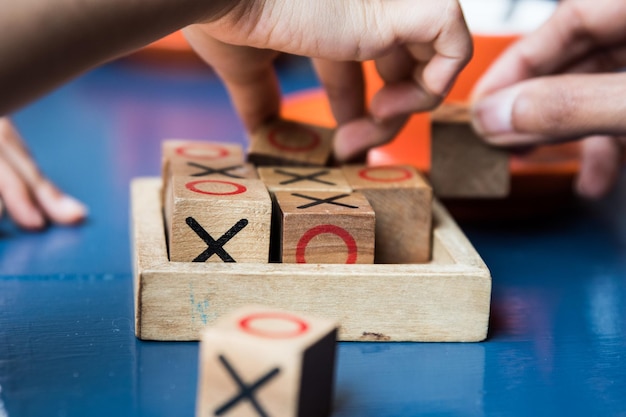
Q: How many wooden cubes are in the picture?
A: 9